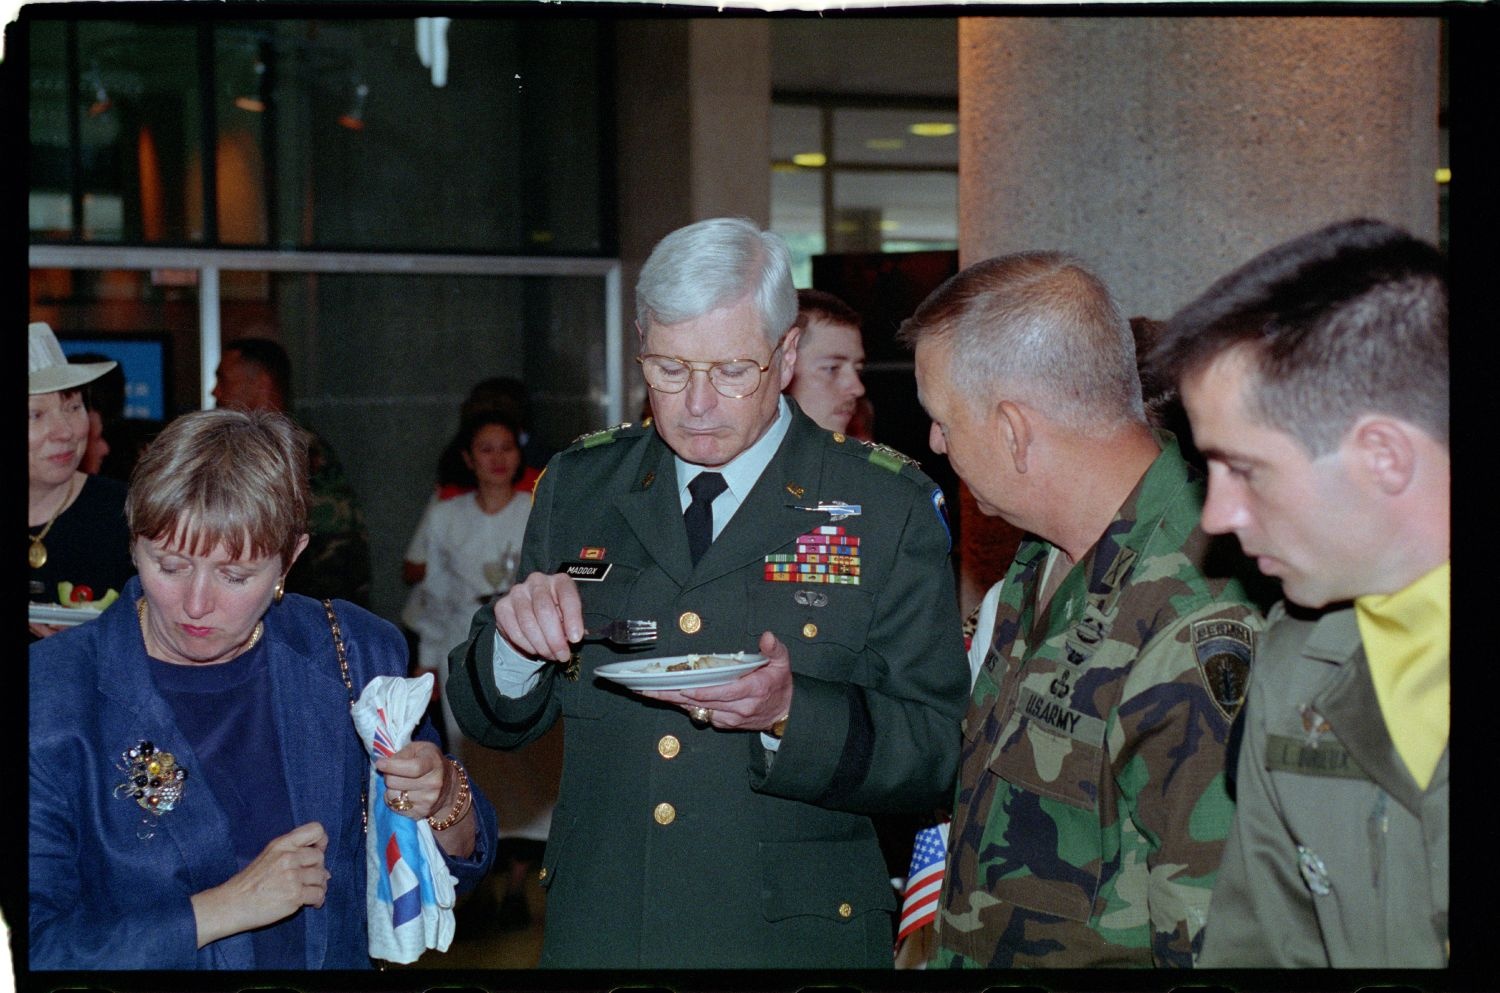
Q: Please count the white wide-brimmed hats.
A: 1